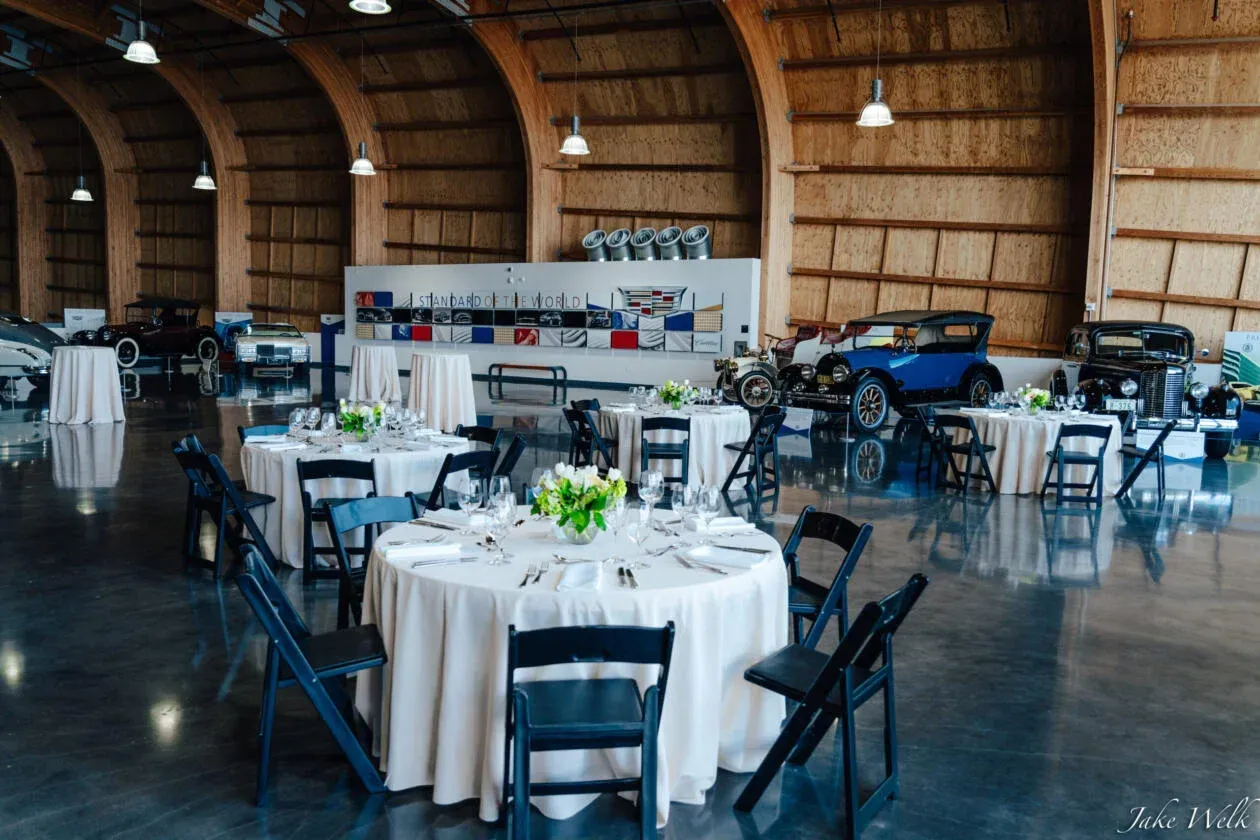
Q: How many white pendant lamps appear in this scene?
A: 7